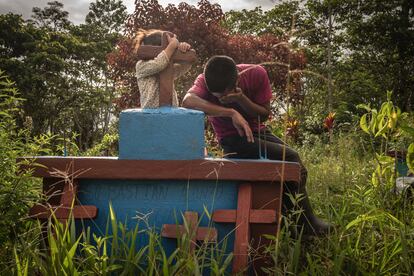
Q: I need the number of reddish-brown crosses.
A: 4